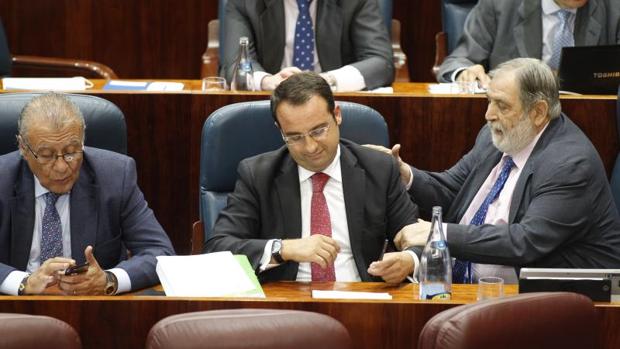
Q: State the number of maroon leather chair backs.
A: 3